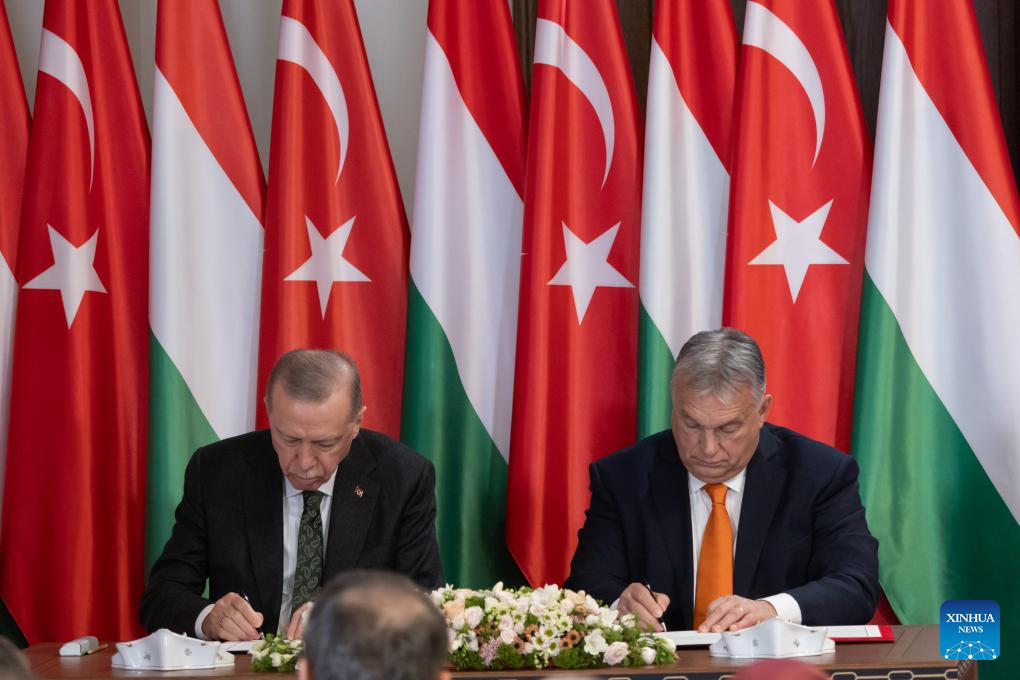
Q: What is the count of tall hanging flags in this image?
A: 9